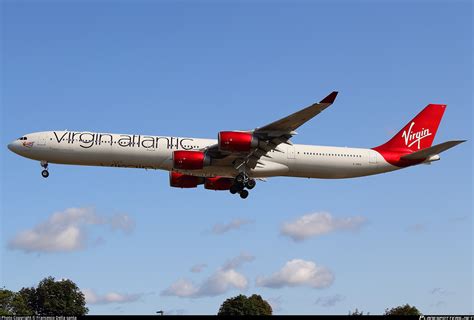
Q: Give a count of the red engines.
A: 4